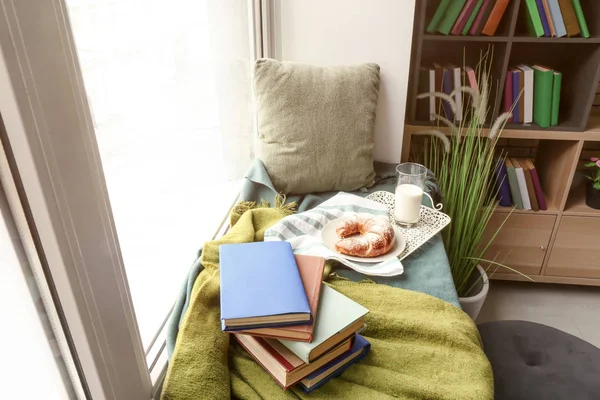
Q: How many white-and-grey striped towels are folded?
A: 1